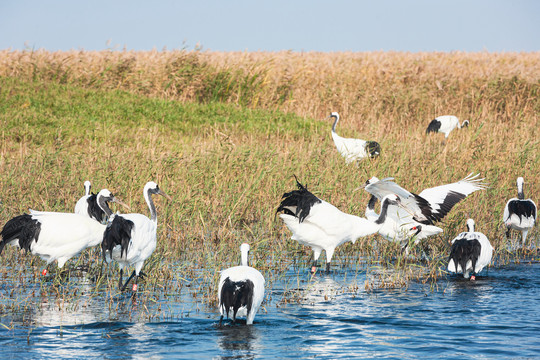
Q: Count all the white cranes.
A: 10